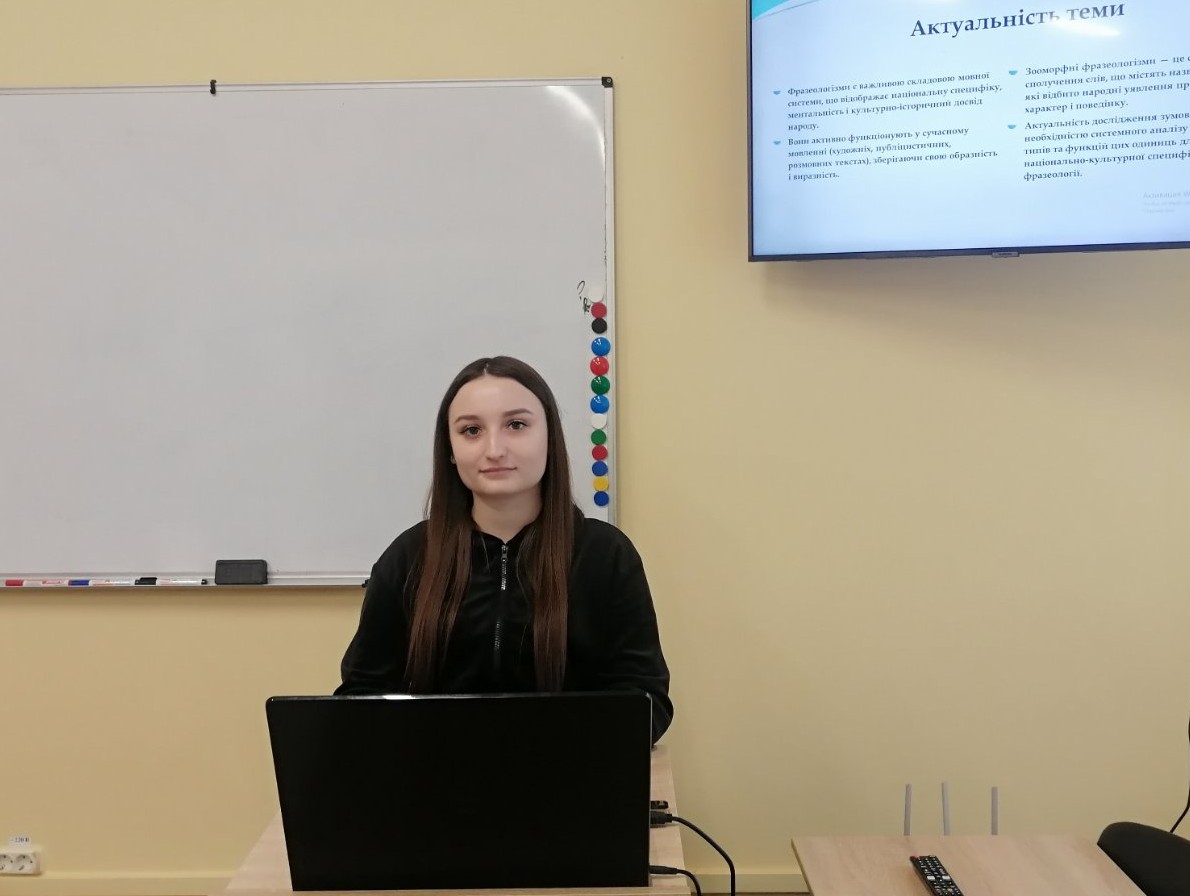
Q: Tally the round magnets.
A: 13